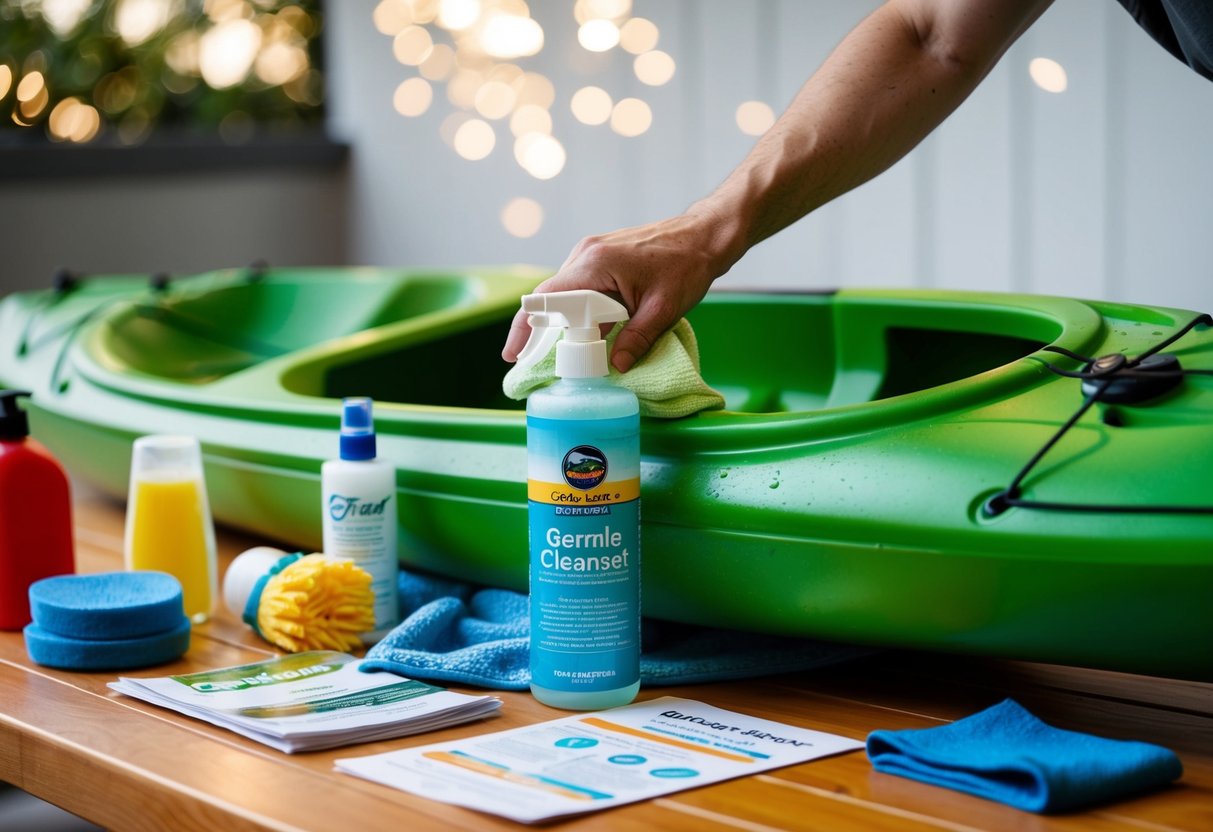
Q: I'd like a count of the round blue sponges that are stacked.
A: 2